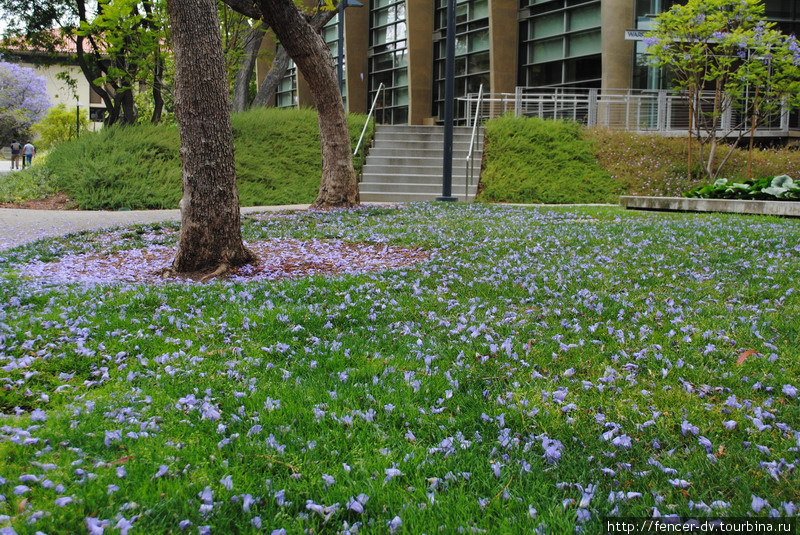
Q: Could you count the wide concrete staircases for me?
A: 1